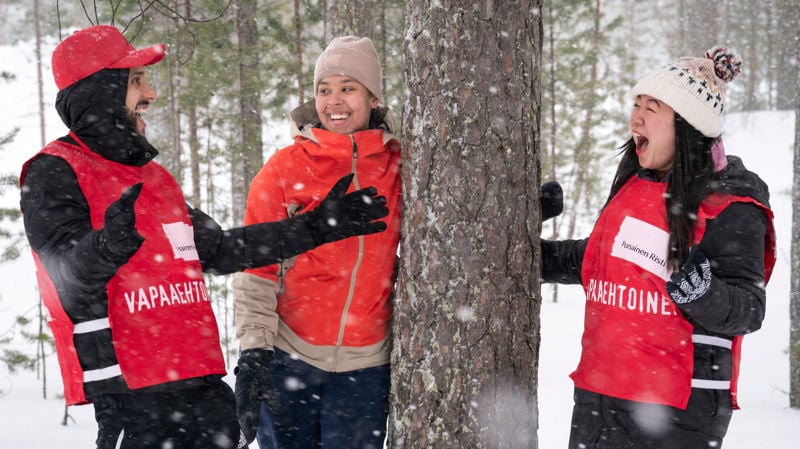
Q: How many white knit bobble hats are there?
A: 1